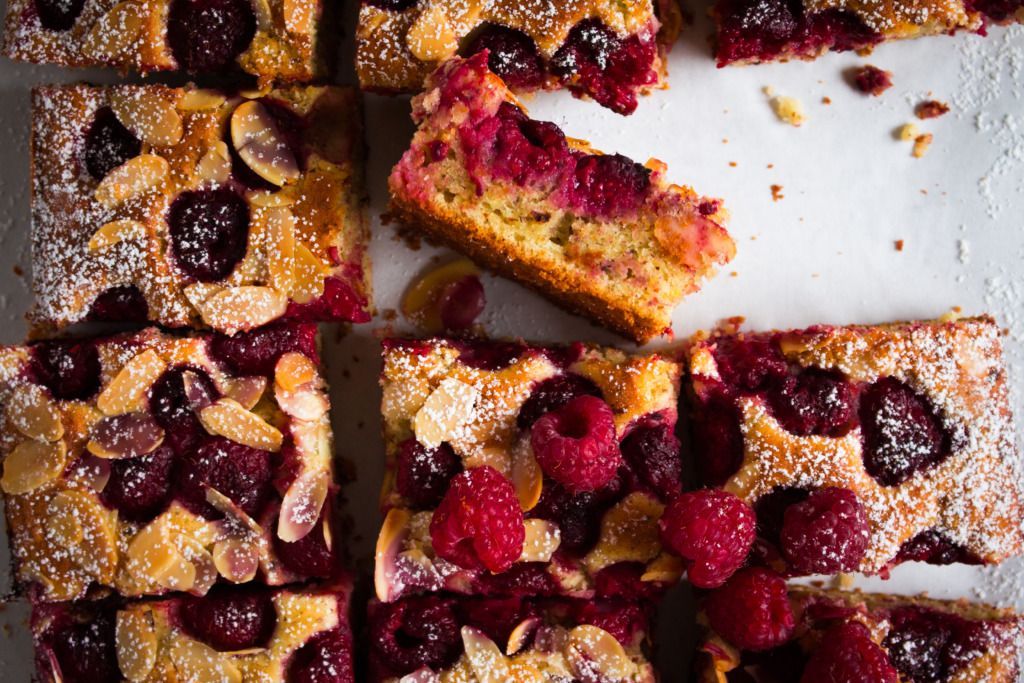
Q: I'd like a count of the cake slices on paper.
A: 11